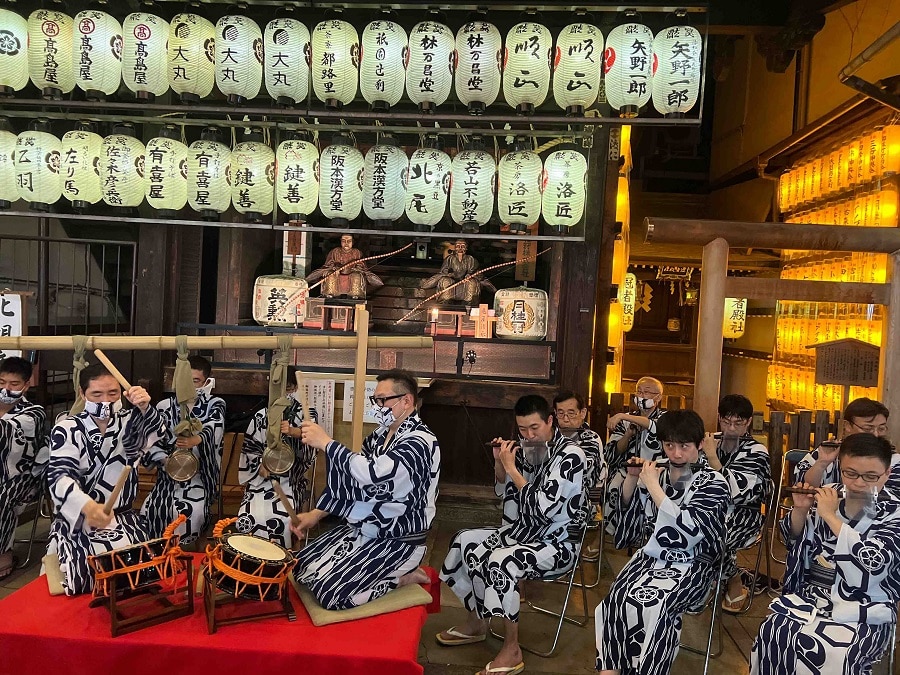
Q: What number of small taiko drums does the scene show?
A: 2